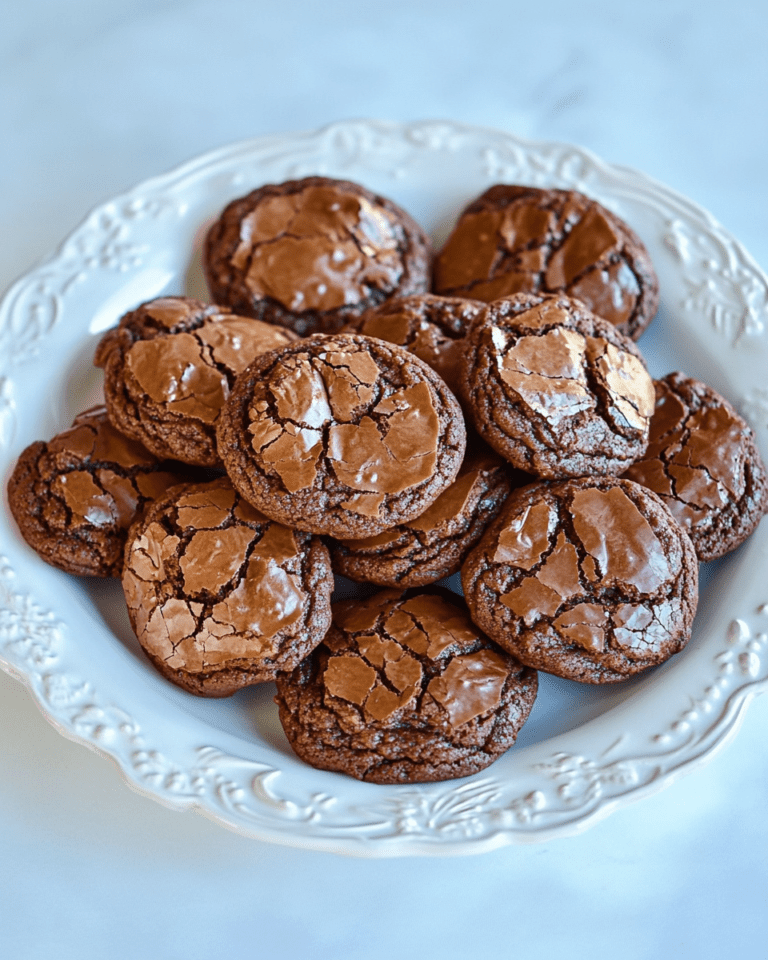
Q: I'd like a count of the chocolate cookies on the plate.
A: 12